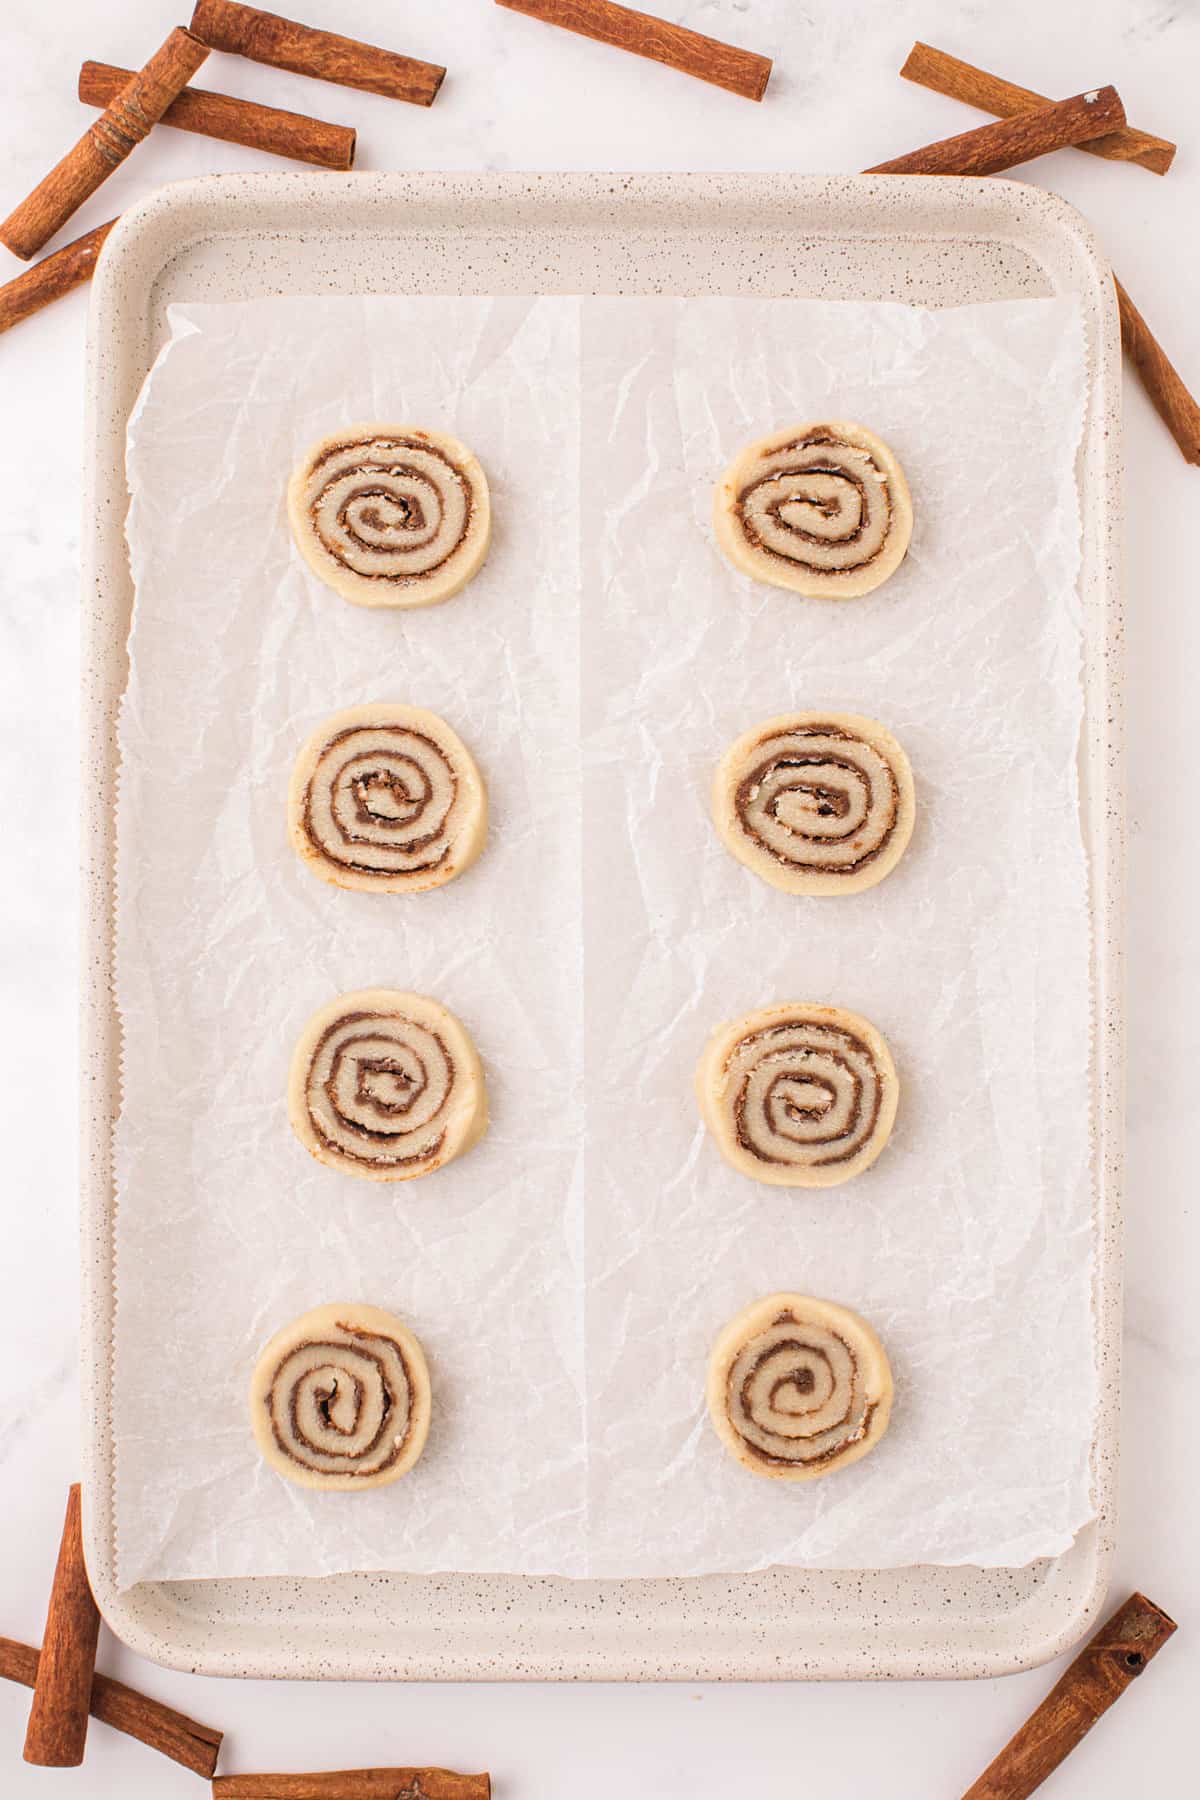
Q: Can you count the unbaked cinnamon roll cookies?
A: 8